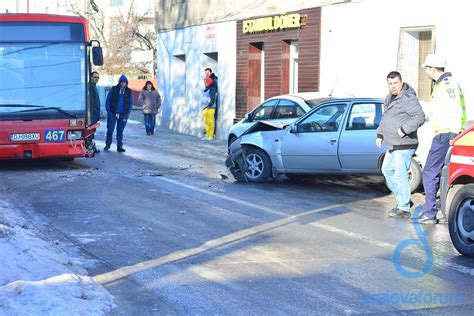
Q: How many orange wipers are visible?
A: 0